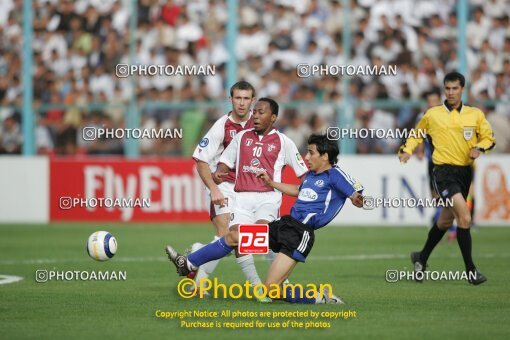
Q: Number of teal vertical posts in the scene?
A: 5